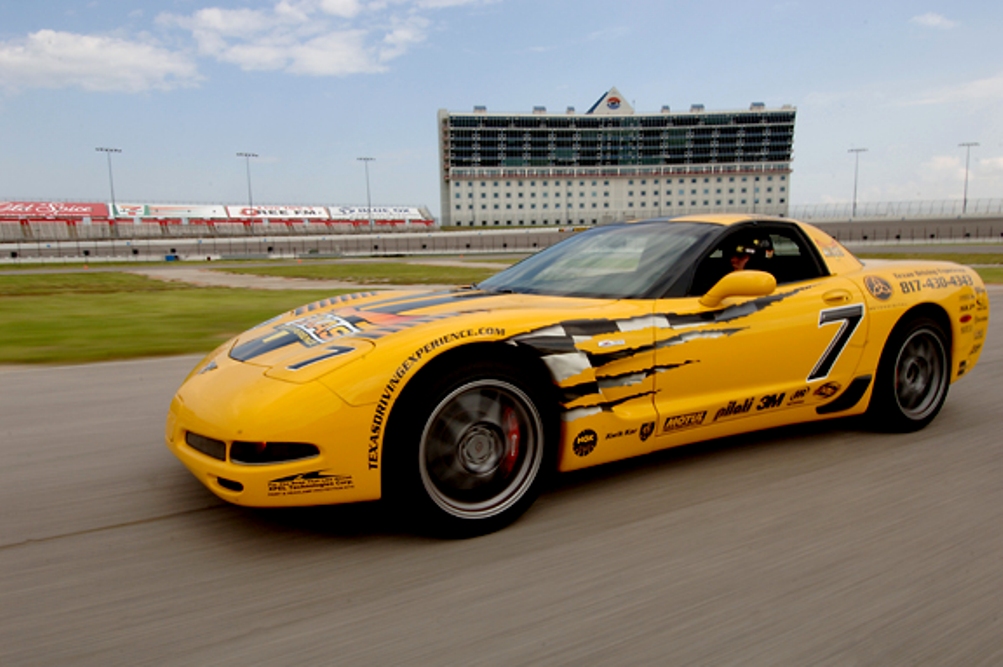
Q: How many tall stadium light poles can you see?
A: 5